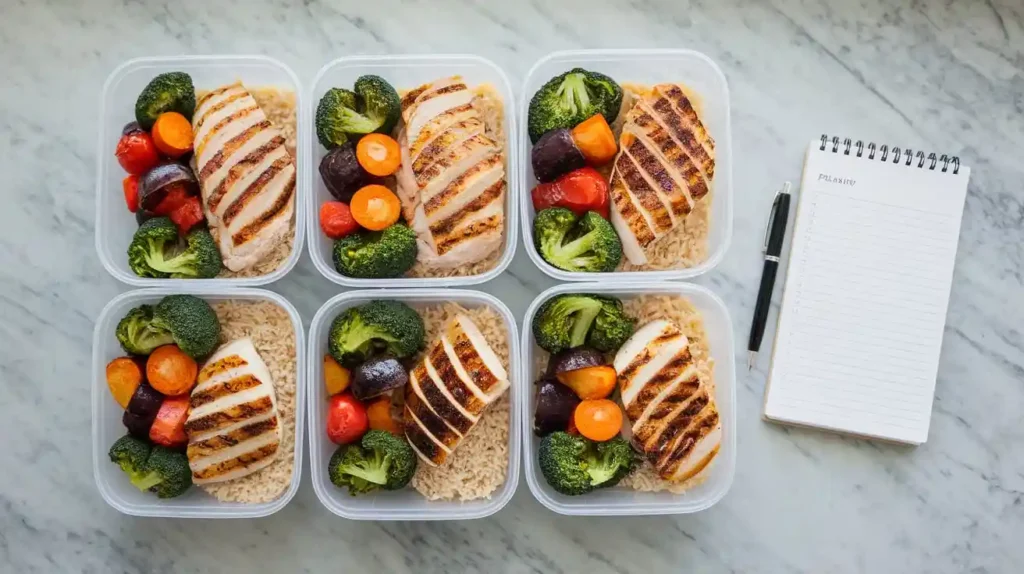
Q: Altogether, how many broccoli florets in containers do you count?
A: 12